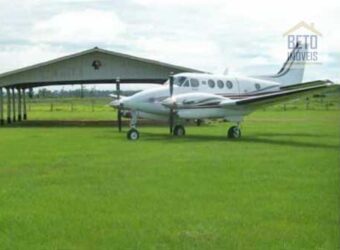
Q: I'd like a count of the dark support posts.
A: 5